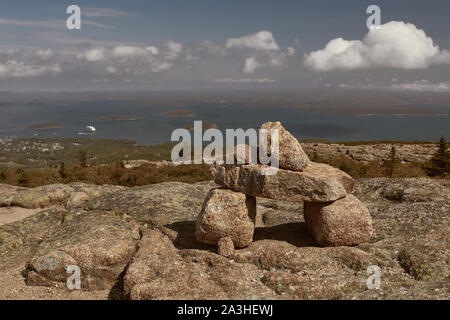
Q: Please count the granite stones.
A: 6